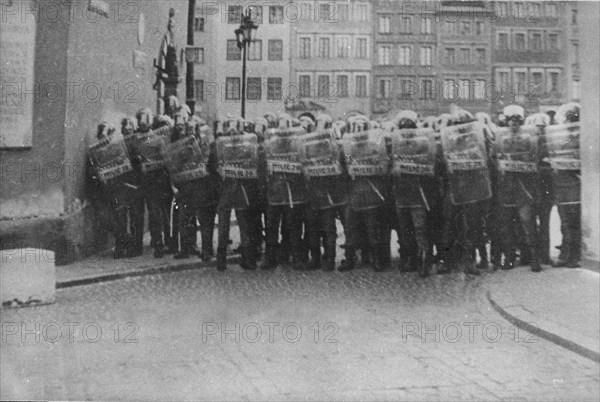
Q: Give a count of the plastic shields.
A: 11